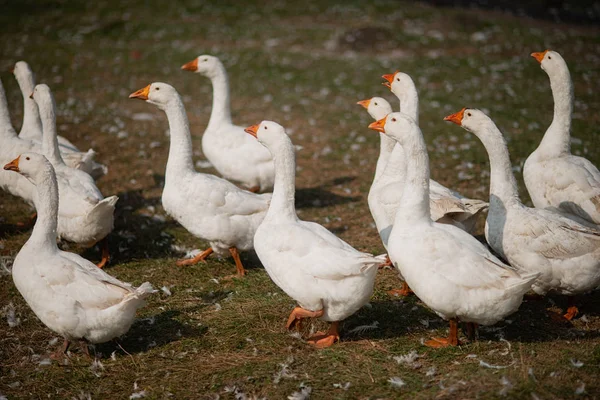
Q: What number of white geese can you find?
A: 12